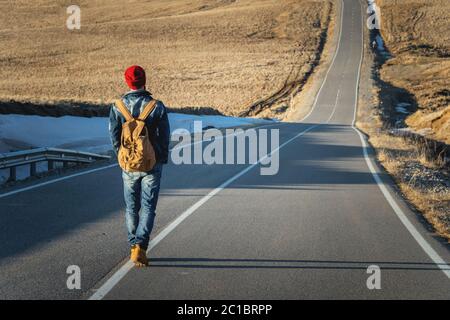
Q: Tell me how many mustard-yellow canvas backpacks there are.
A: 1